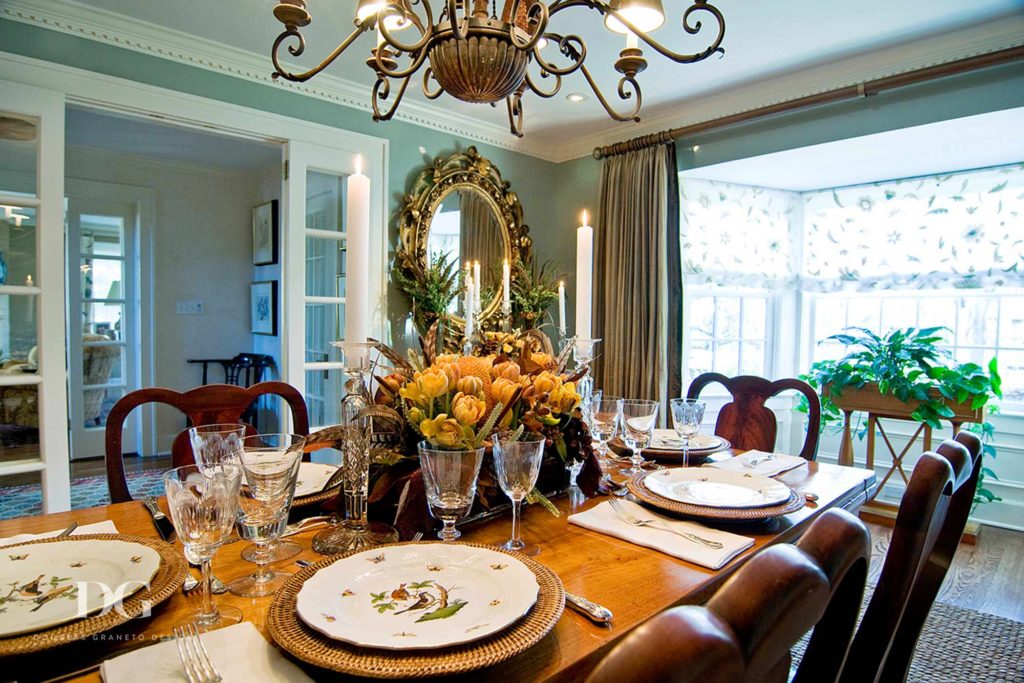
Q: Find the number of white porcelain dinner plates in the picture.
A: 5